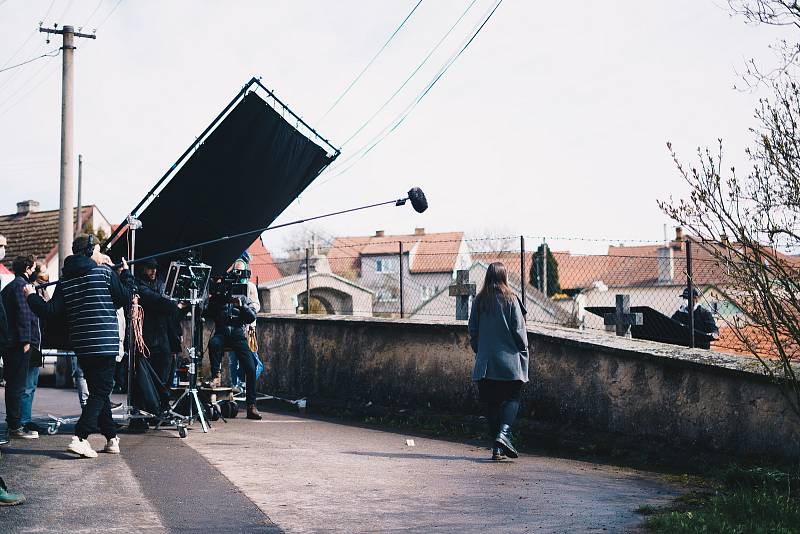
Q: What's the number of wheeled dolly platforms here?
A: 1